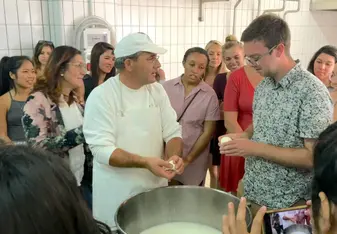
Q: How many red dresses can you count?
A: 1